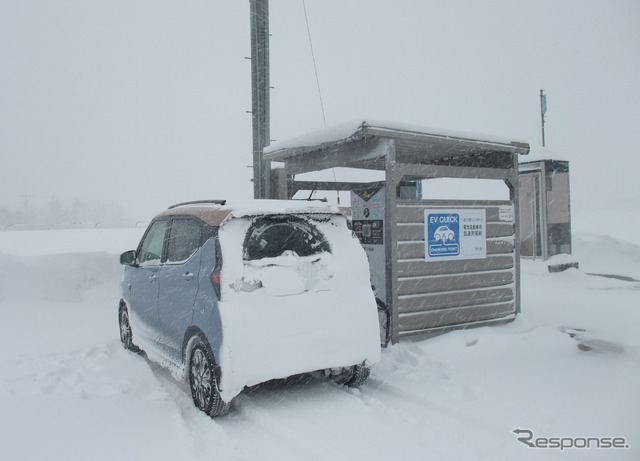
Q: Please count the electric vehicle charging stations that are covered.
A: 1